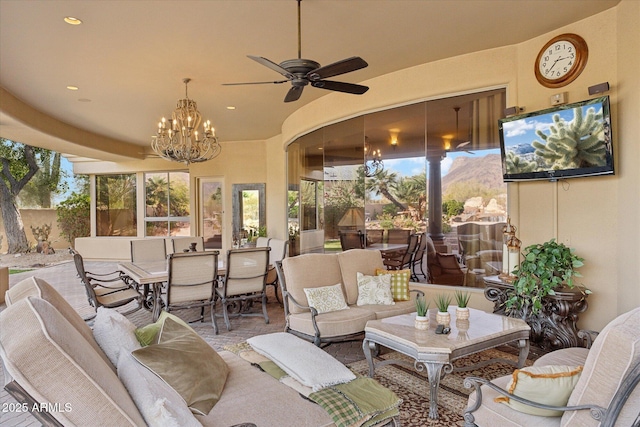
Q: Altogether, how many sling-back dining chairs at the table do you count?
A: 8